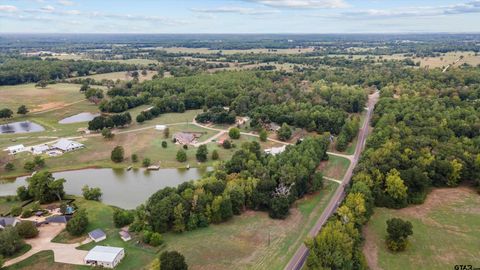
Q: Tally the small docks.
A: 3